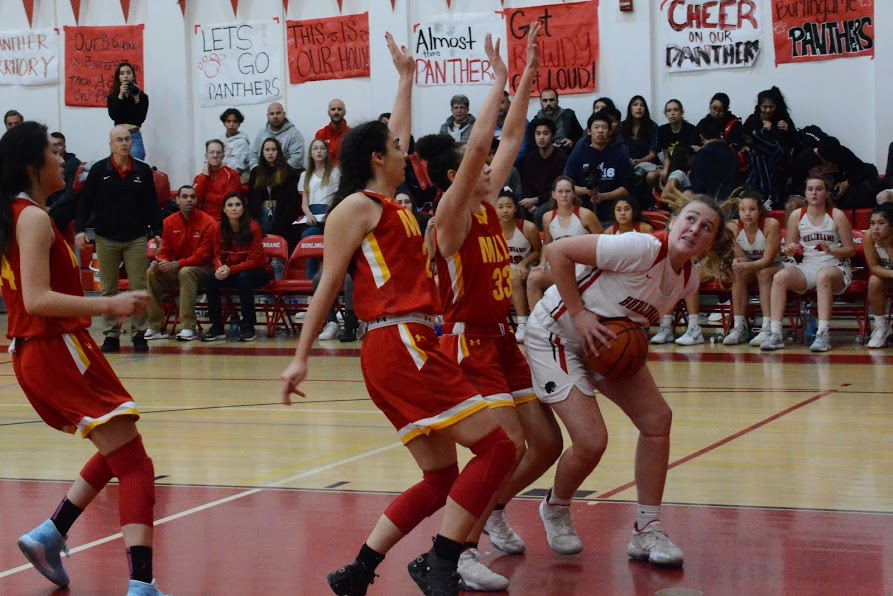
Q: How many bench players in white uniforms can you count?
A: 6